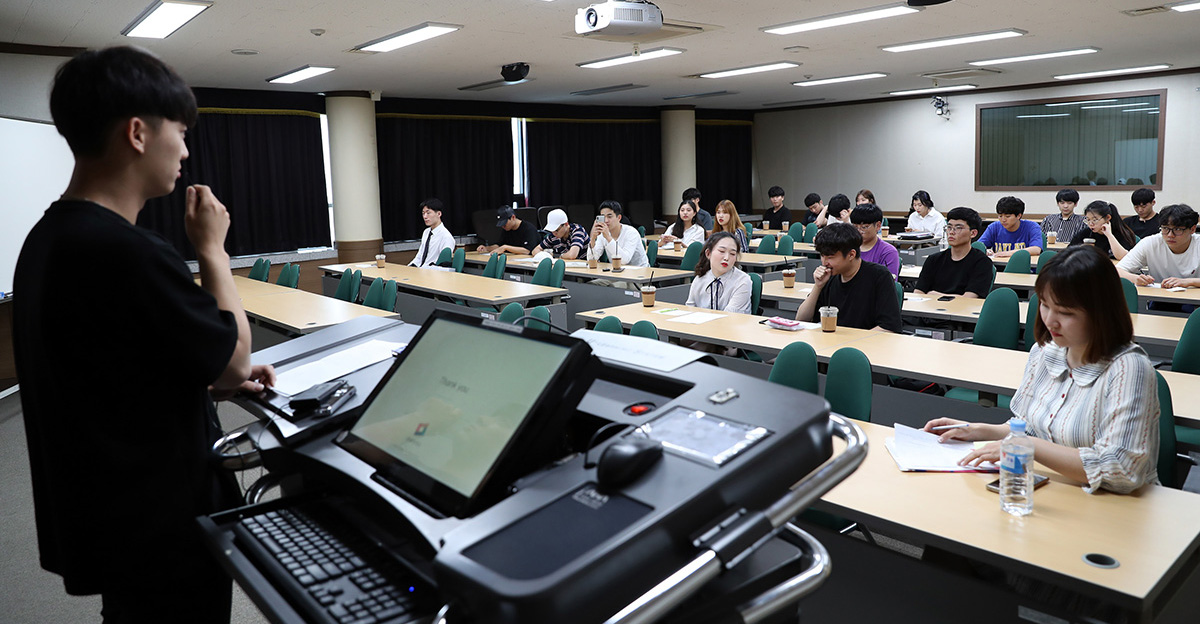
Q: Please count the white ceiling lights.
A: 12